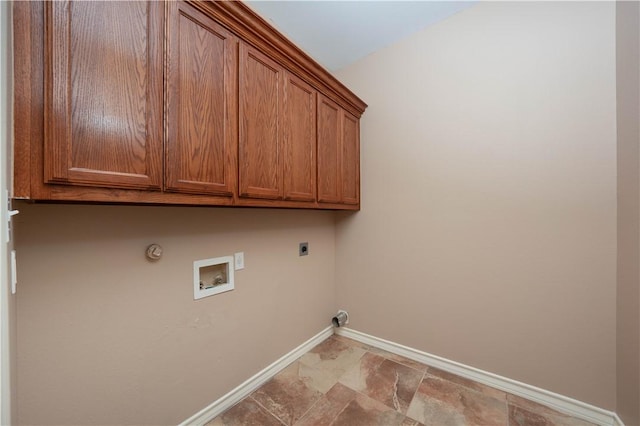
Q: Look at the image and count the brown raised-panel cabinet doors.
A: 6